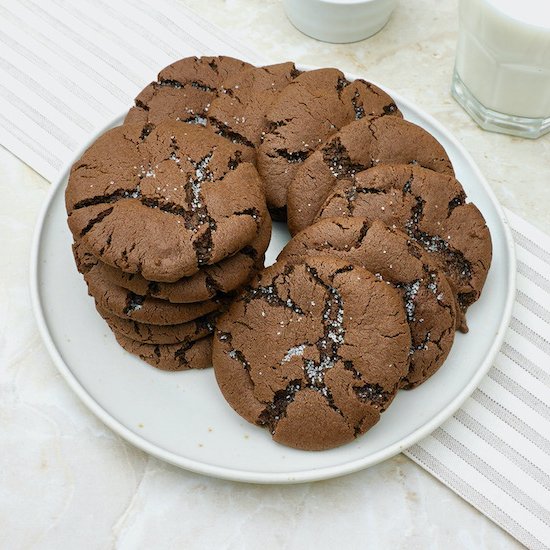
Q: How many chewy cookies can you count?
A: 12